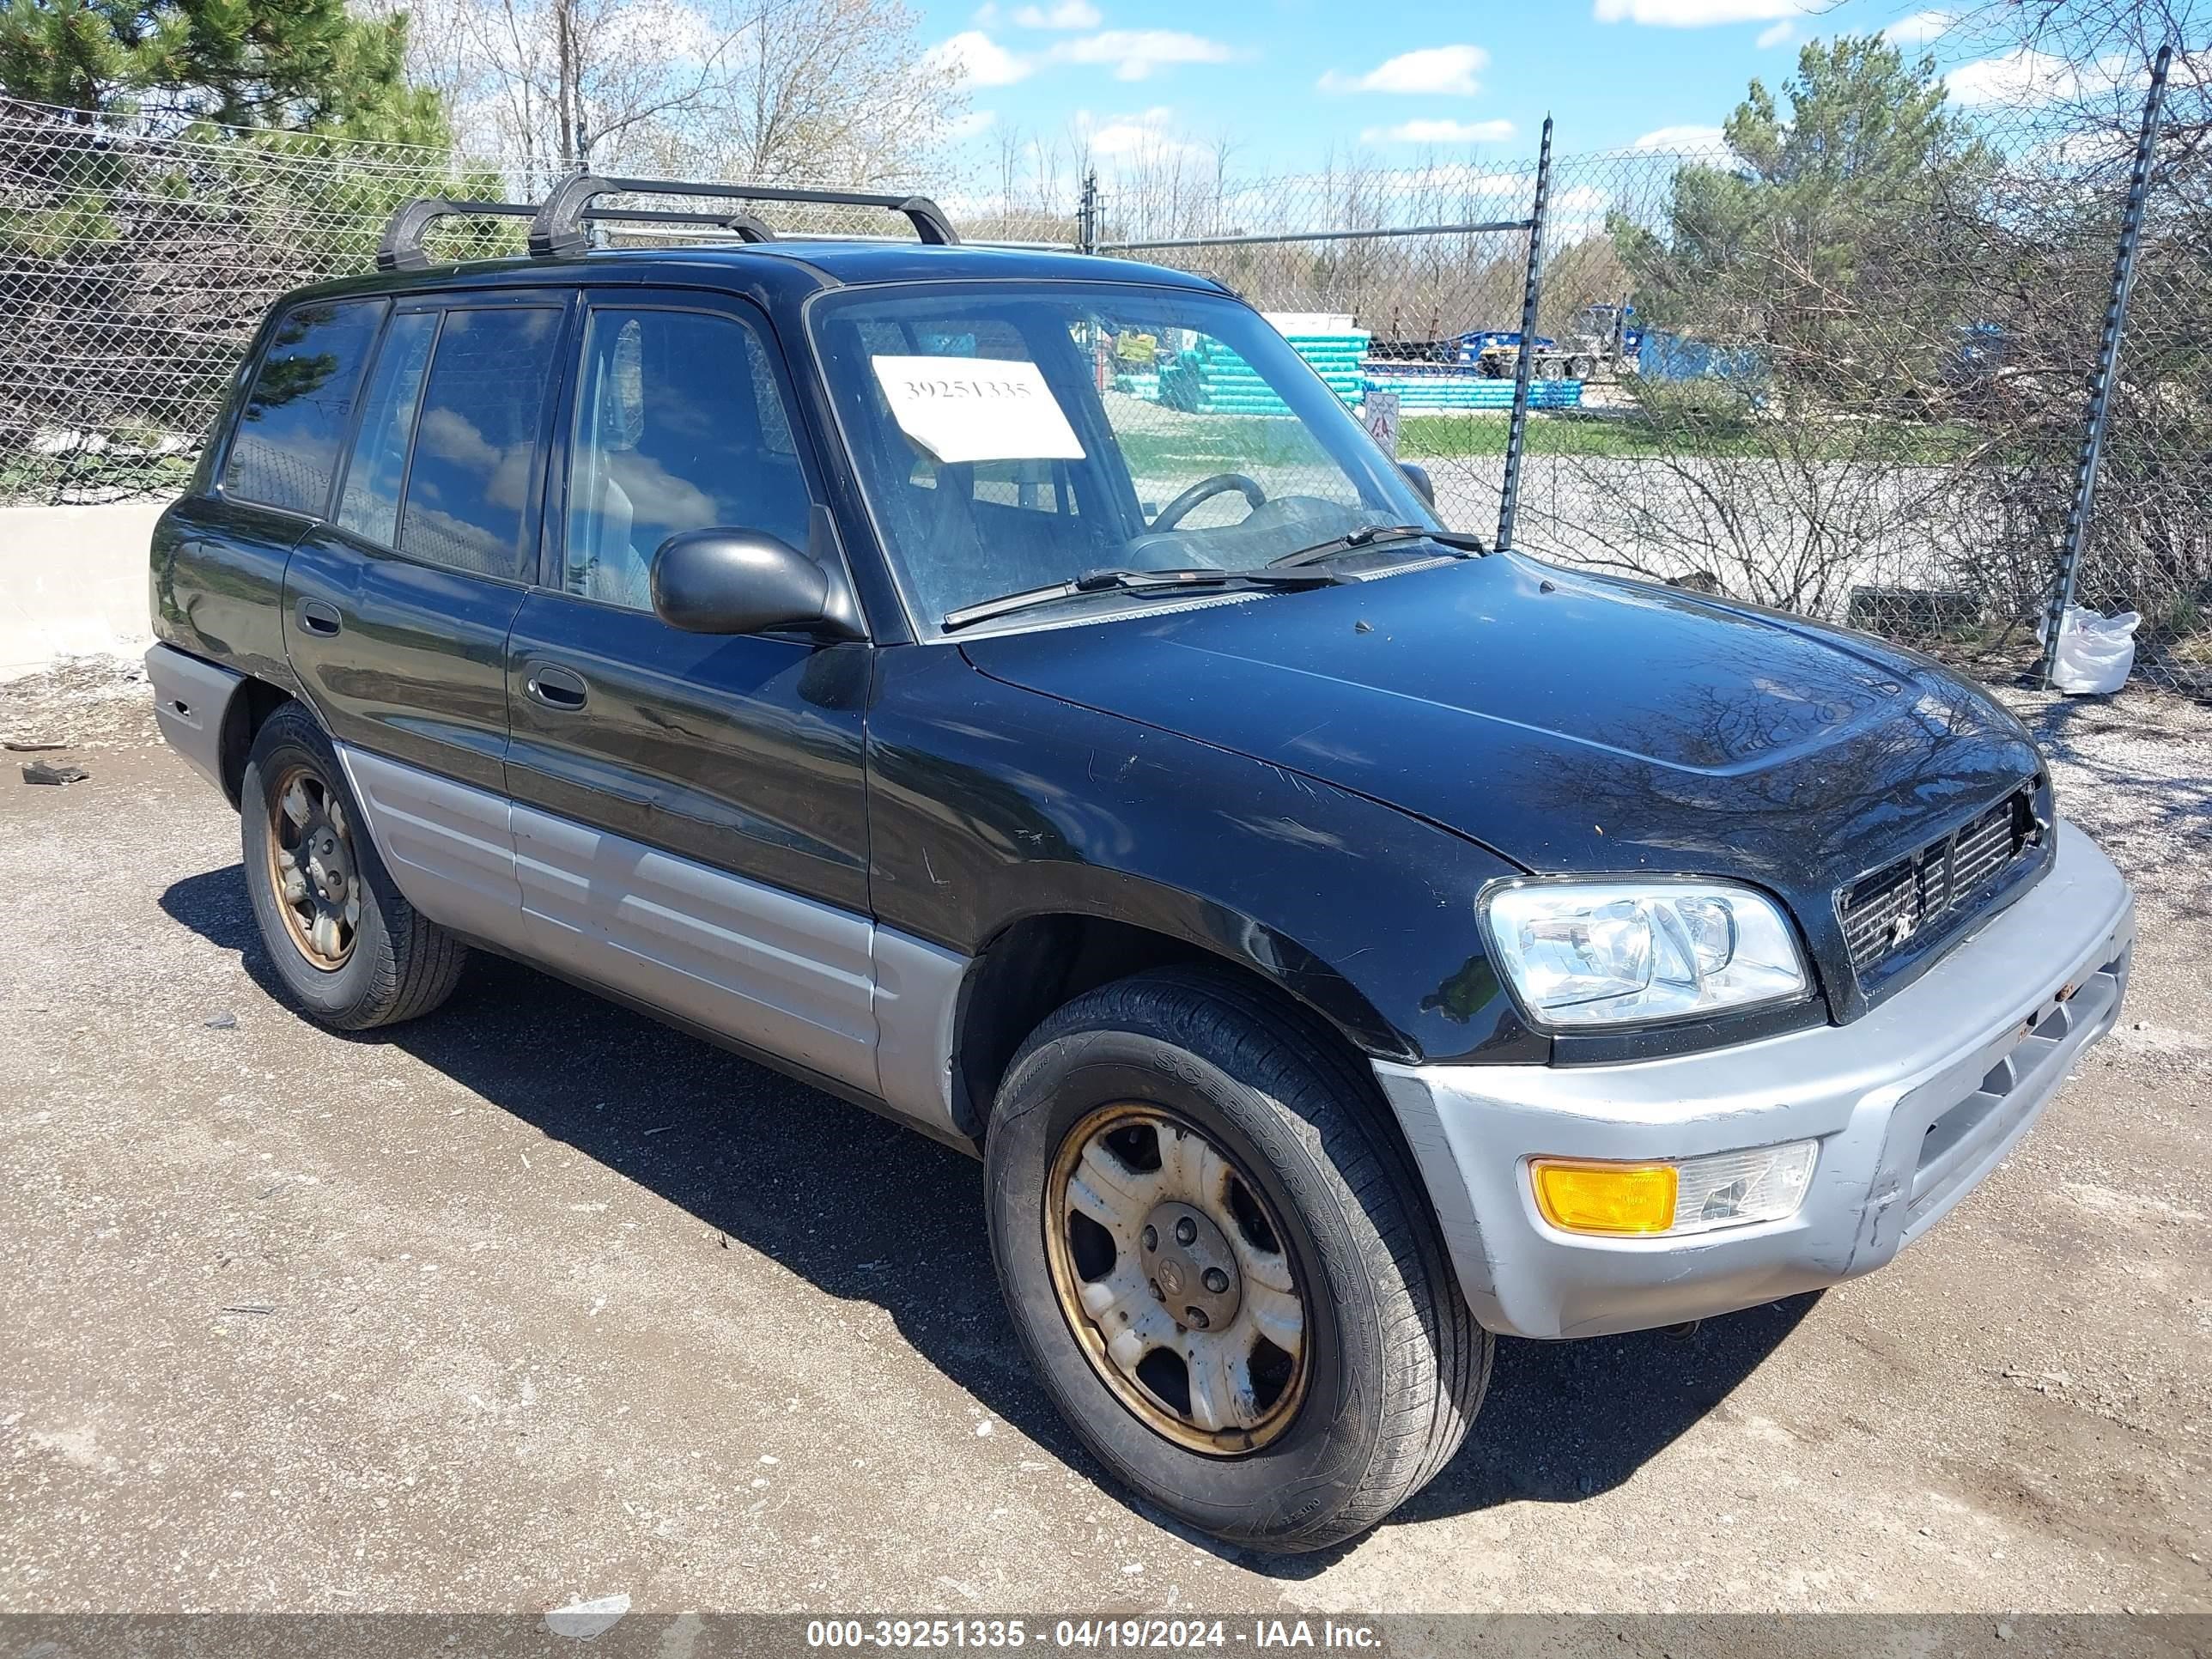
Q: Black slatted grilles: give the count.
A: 1